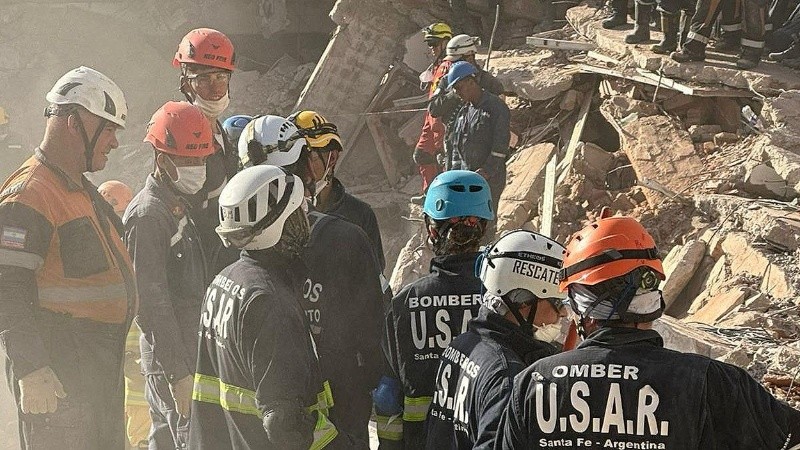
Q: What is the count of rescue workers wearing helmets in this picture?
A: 14